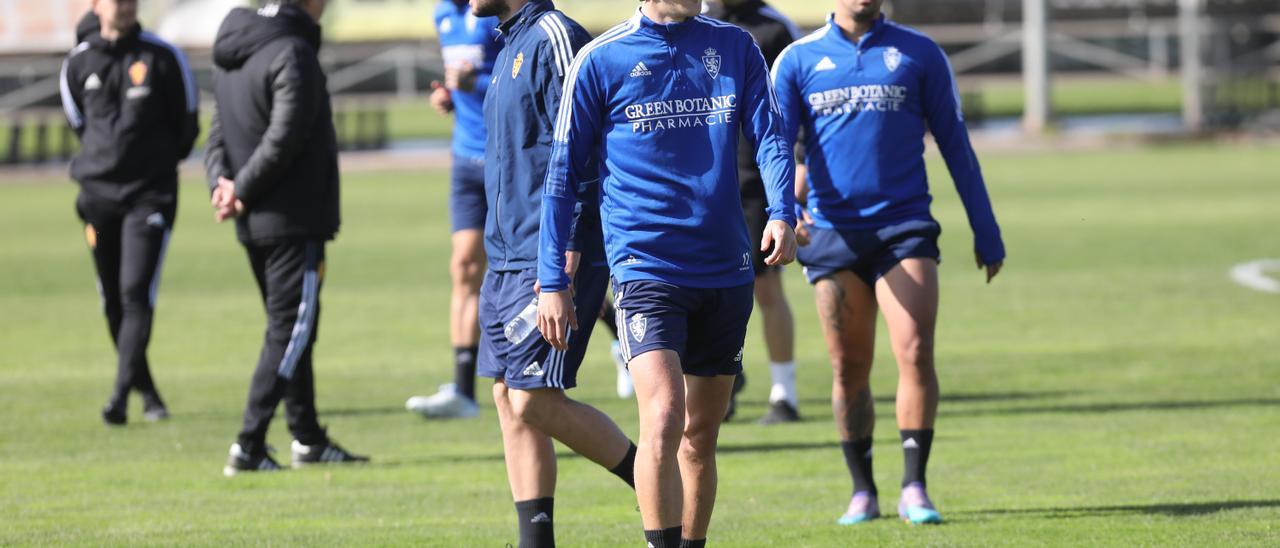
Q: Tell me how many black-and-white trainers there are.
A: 2